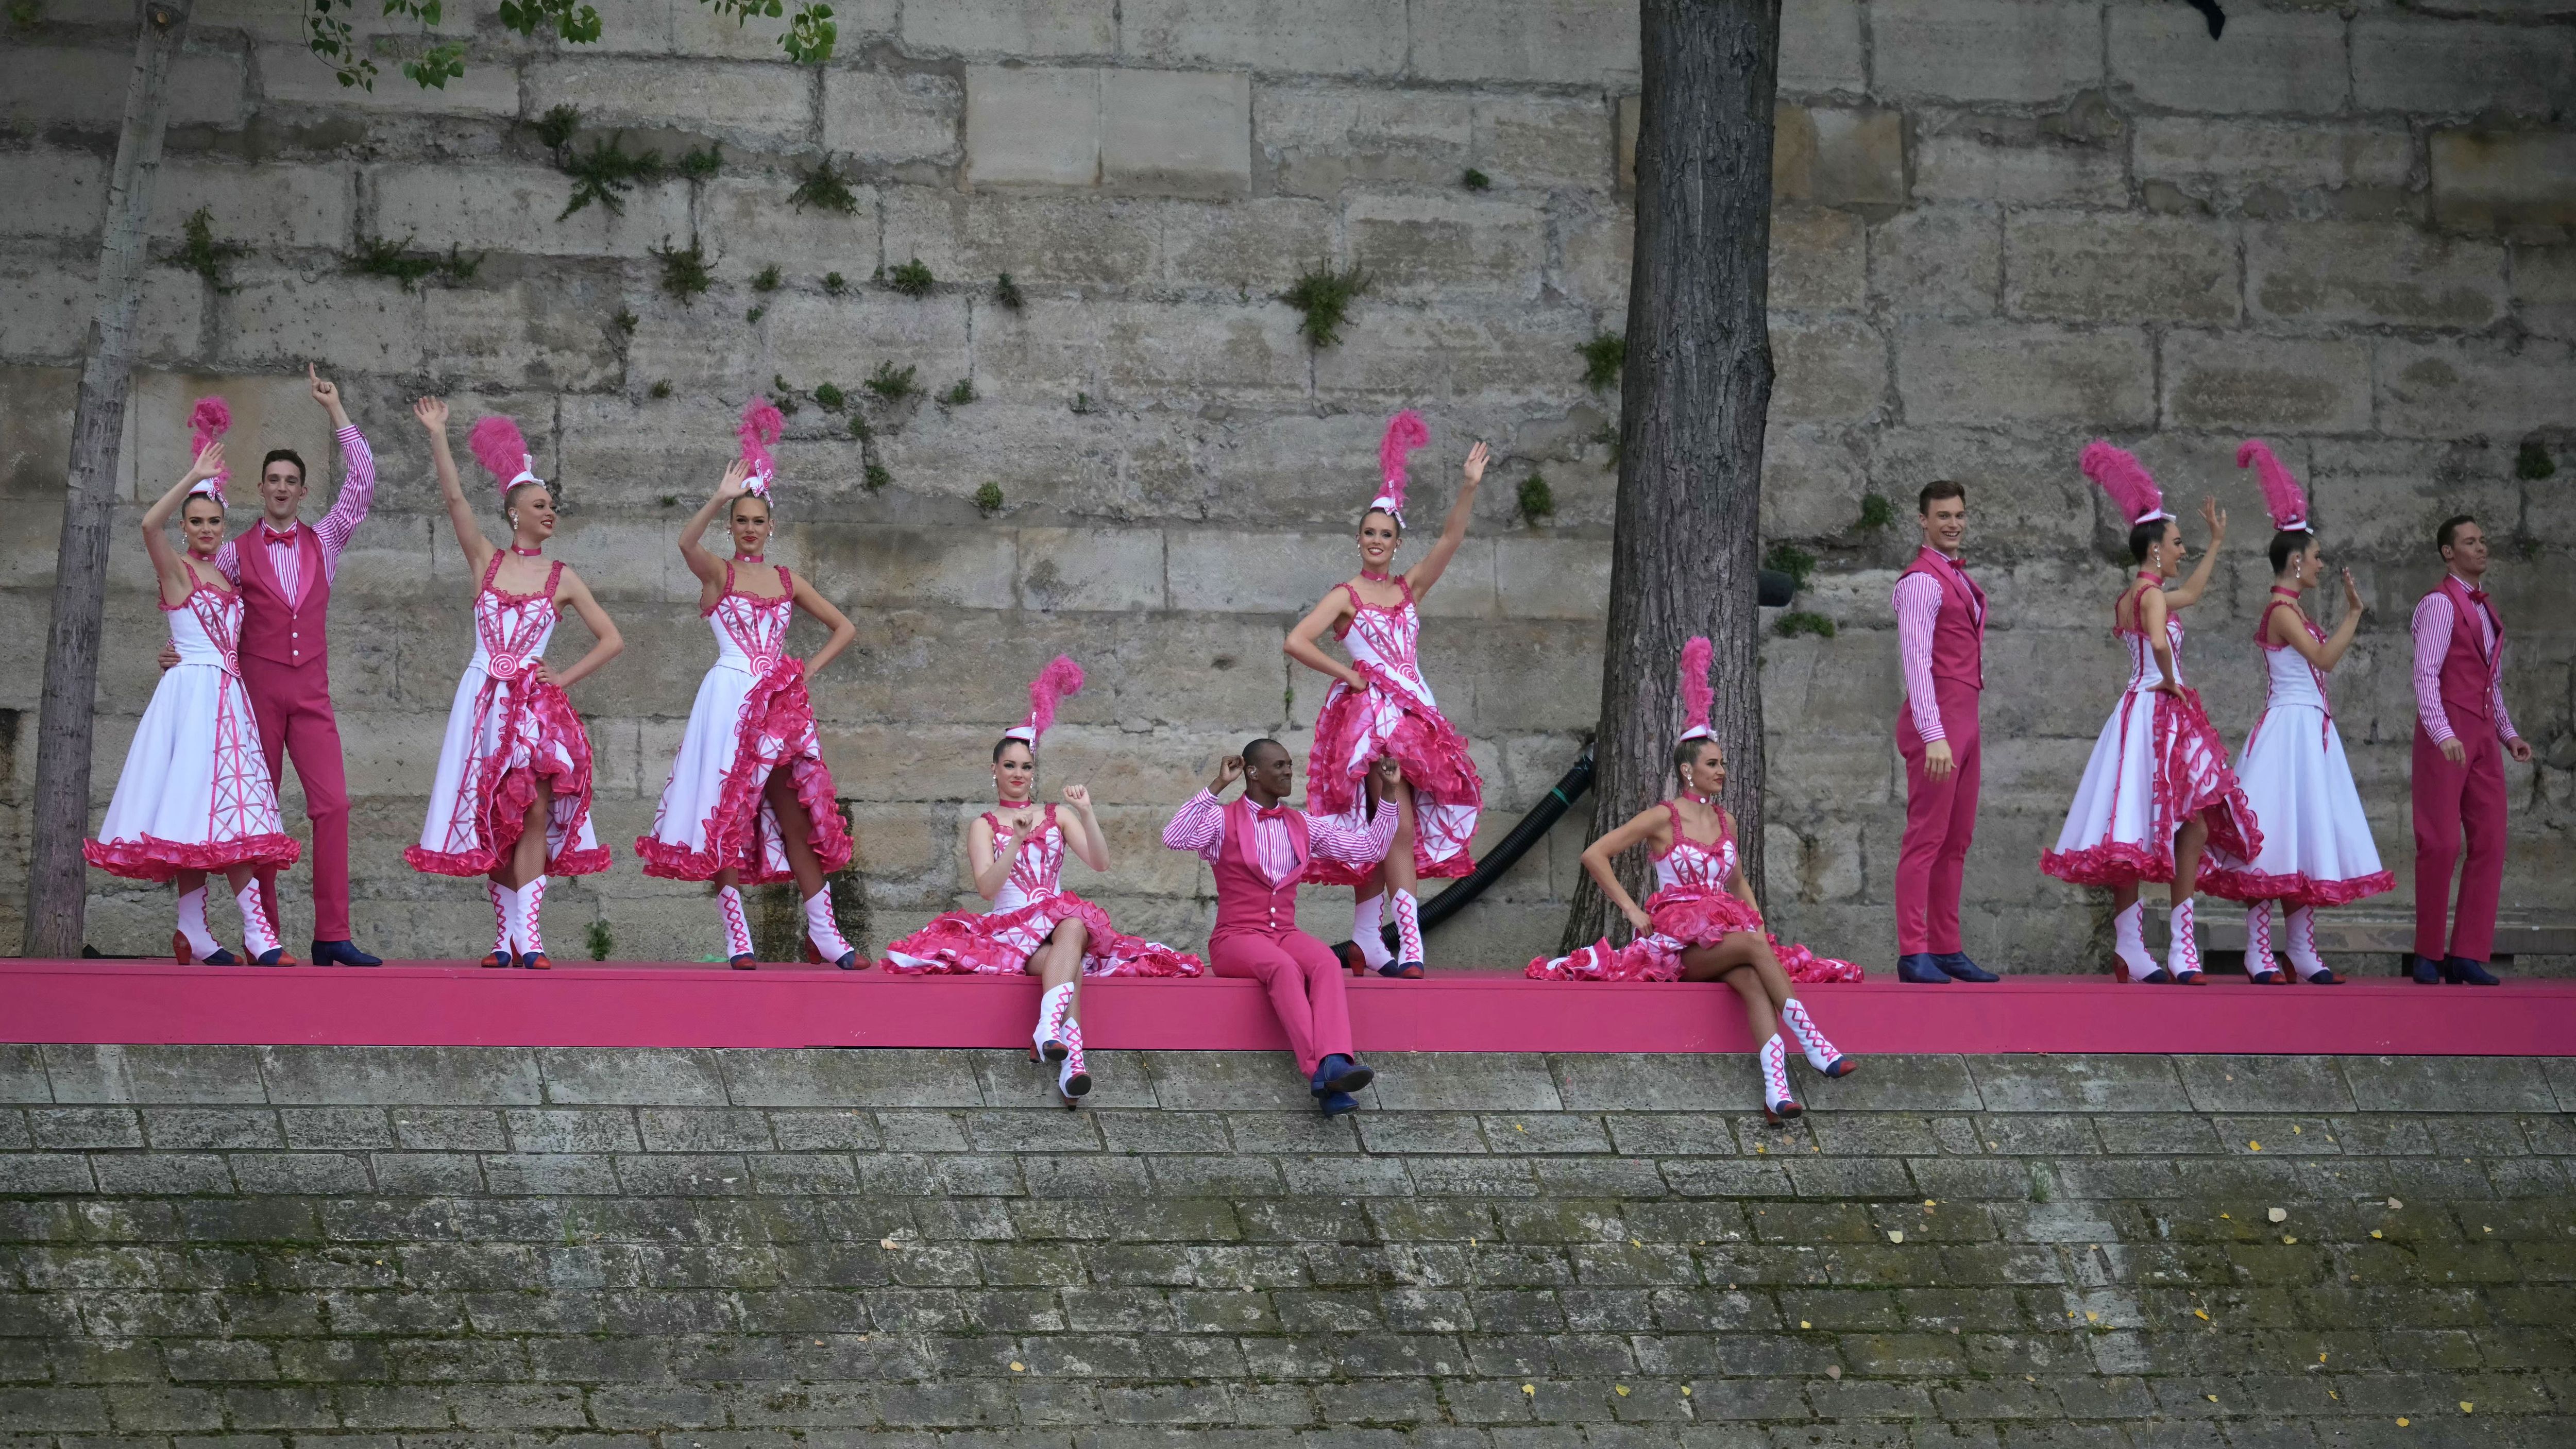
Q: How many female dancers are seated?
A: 2